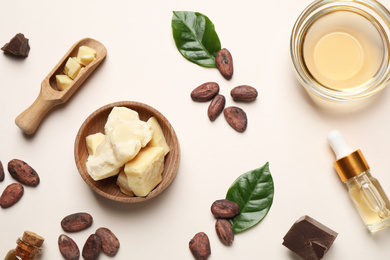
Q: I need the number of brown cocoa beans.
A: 15